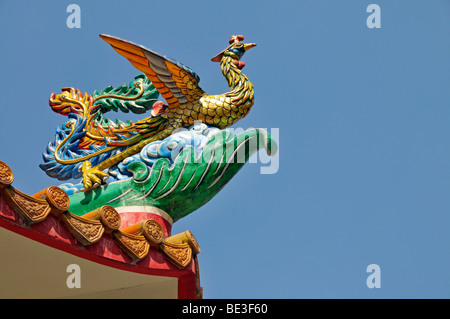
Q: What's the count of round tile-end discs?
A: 5